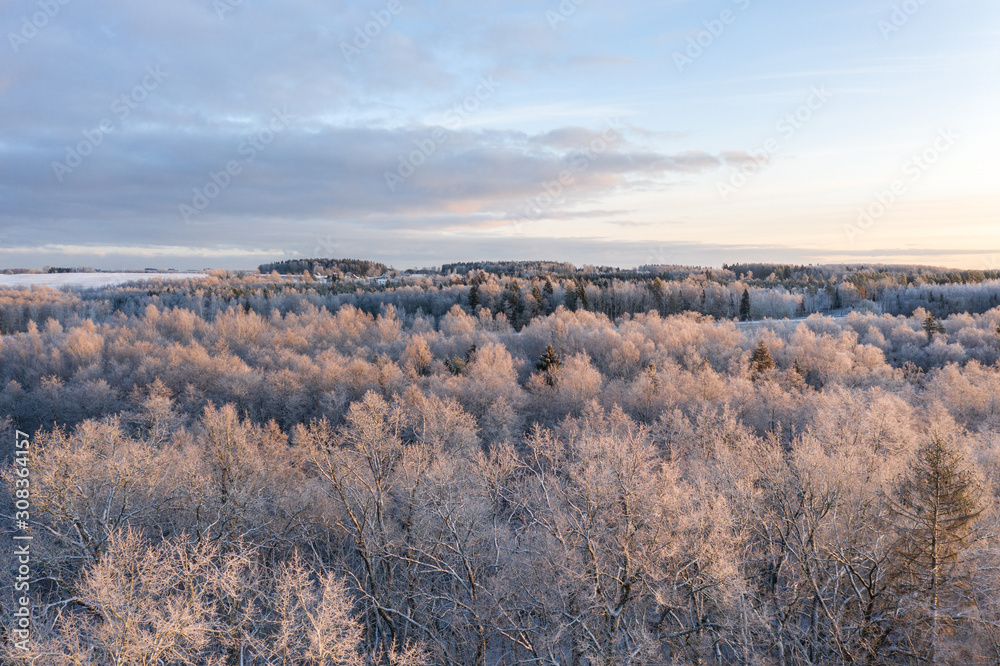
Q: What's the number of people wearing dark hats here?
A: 0